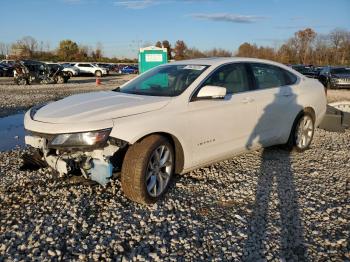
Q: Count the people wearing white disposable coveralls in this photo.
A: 0